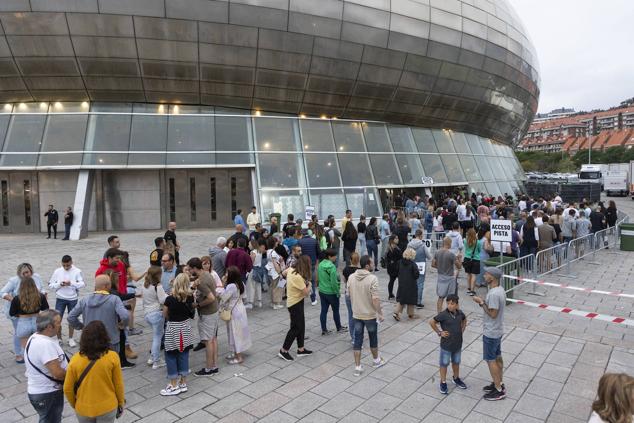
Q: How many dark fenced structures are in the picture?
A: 2